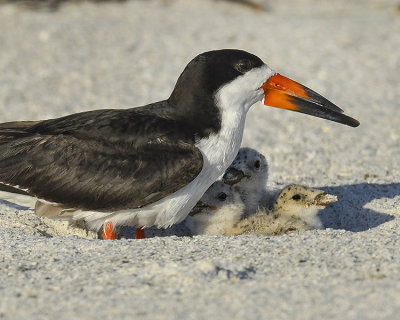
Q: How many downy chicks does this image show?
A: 3